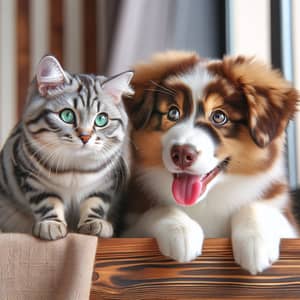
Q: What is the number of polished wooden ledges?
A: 1